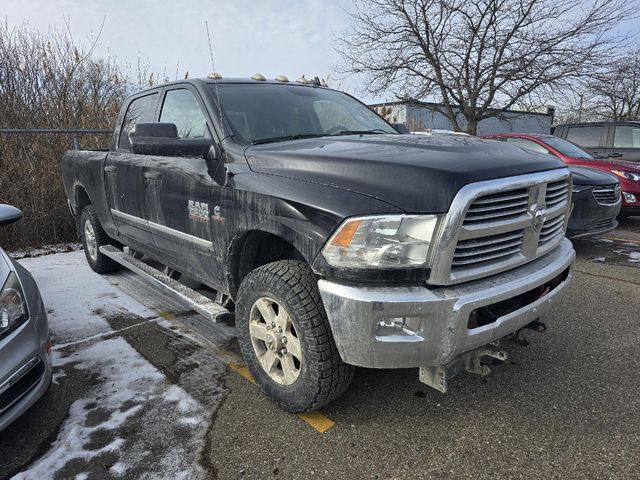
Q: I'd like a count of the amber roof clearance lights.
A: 5